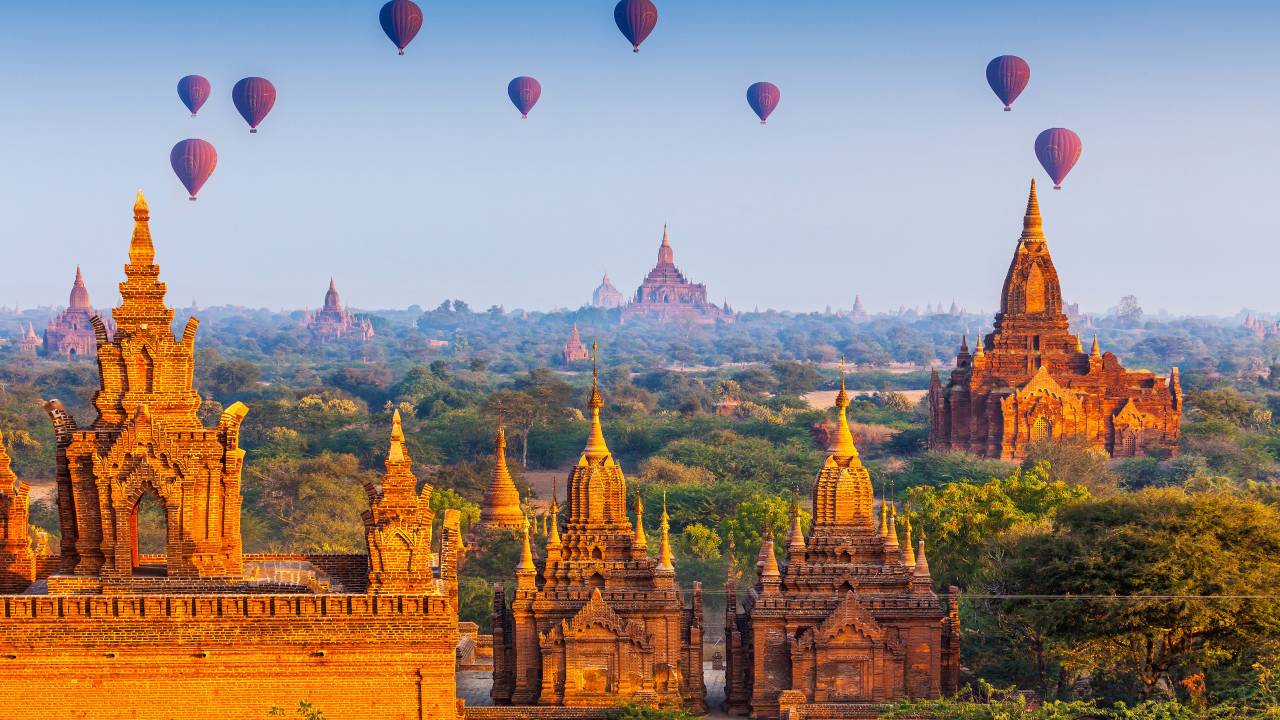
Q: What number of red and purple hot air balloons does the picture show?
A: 9